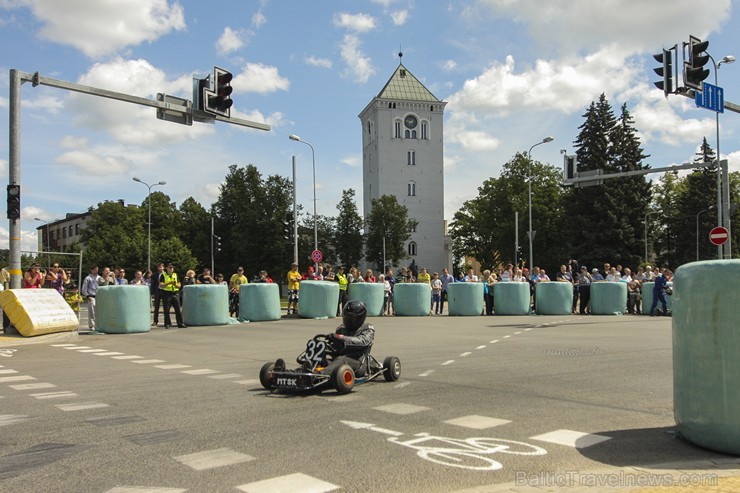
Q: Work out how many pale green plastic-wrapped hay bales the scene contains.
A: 12